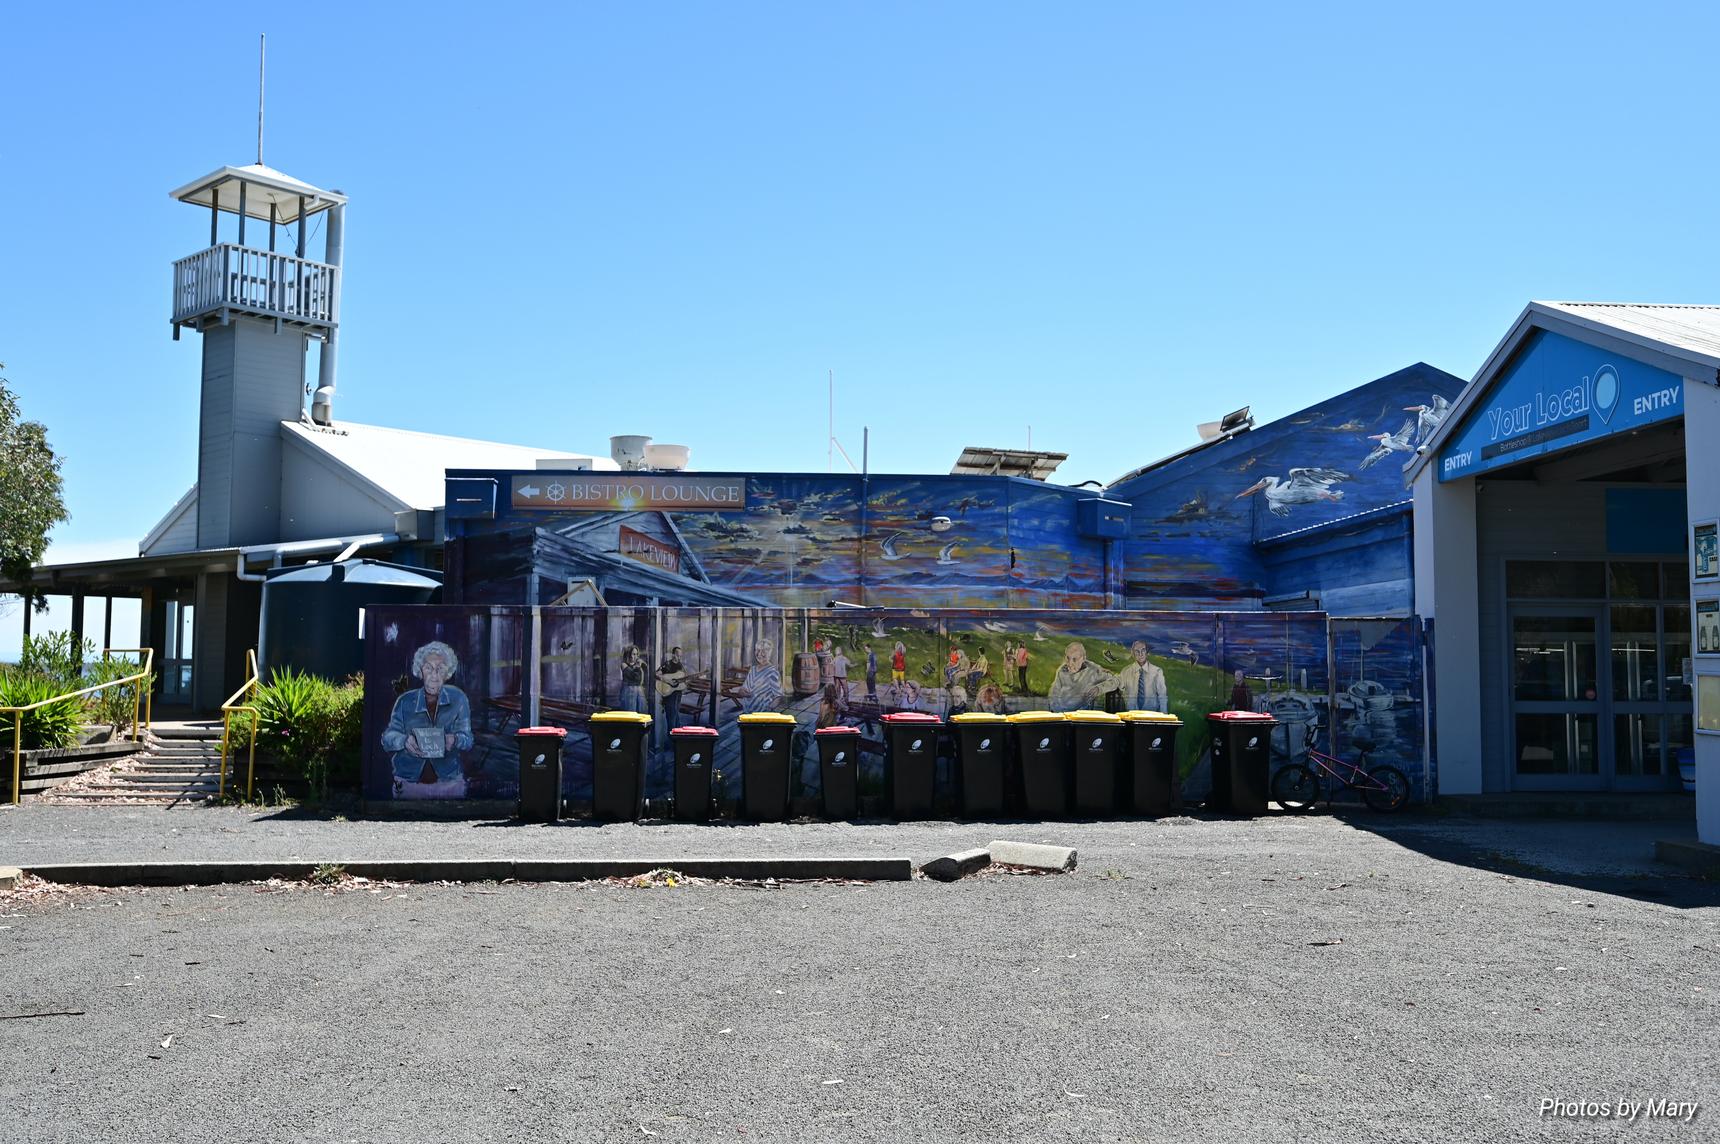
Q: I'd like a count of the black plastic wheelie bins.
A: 11